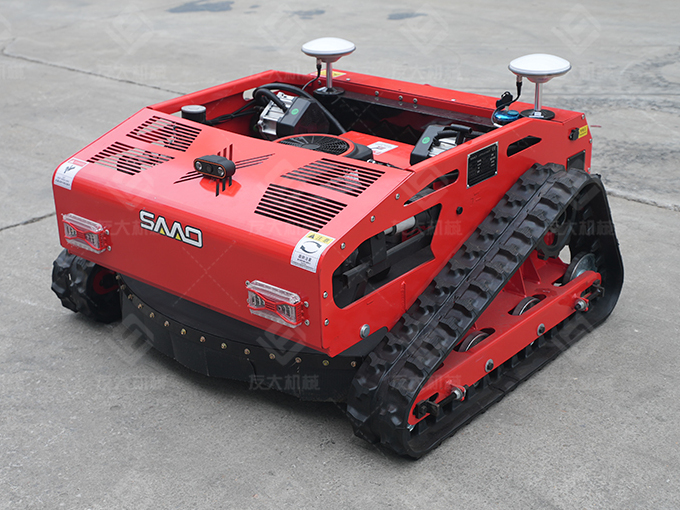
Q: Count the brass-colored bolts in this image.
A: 14